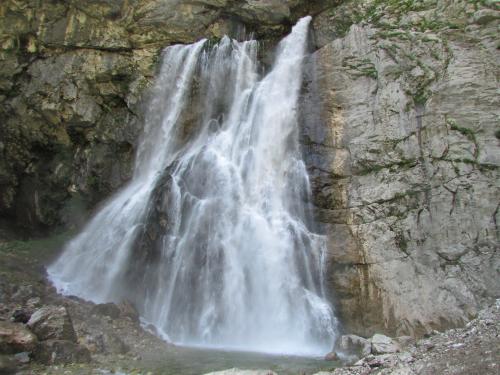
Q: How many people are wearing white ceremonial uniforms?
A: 0